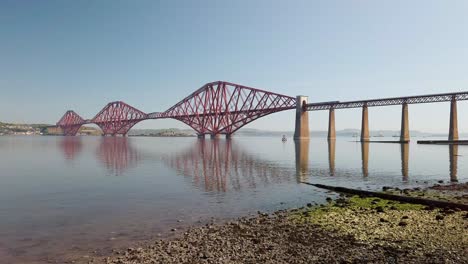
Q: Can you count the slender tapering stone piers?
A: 4